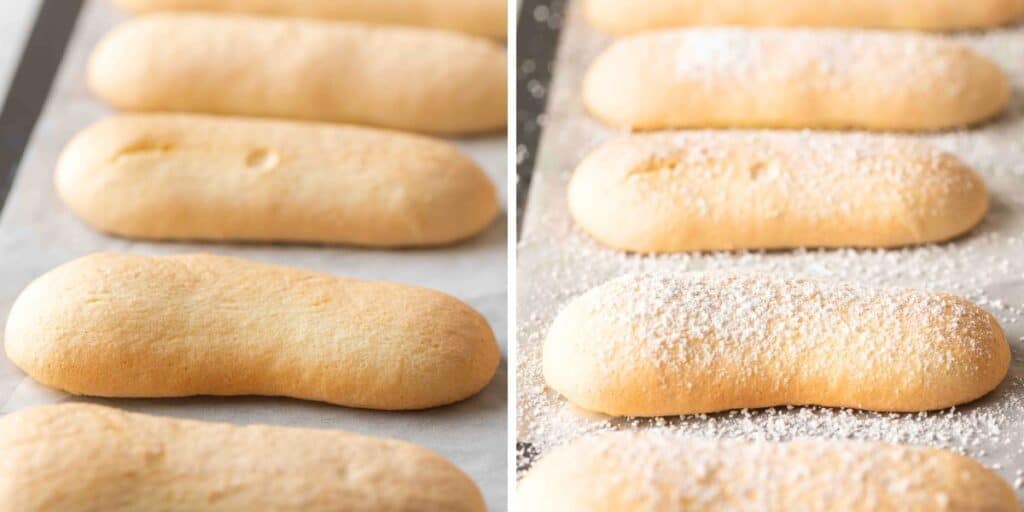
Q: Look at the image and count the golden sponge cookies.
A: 10